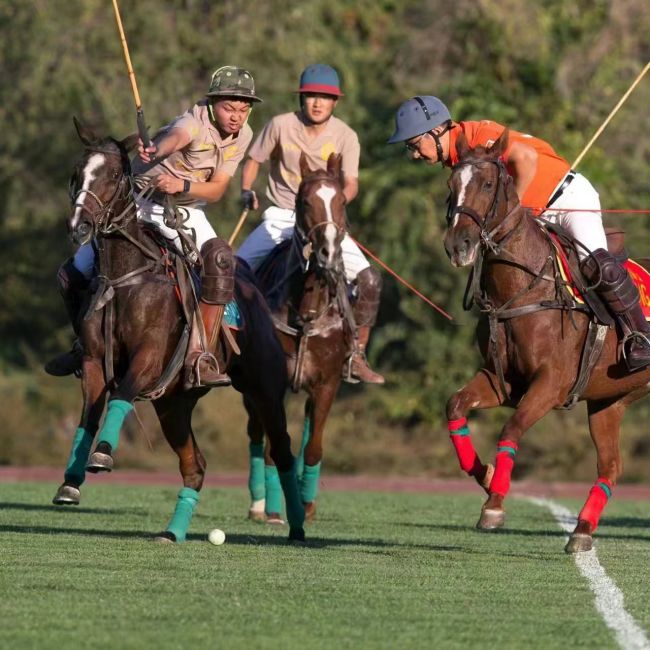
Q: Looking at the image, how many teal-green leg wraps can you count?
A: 8